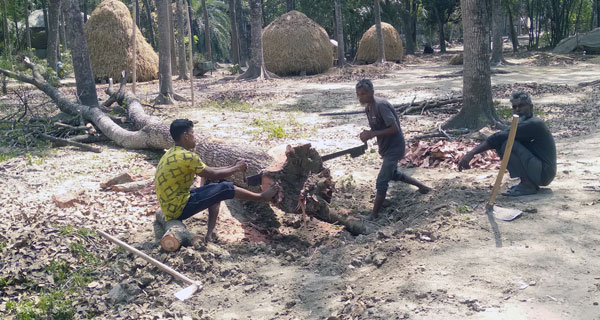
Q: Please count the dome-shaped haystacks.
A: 3